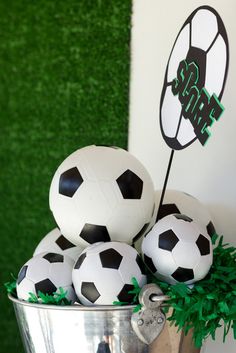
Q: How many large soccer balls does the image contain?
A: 3